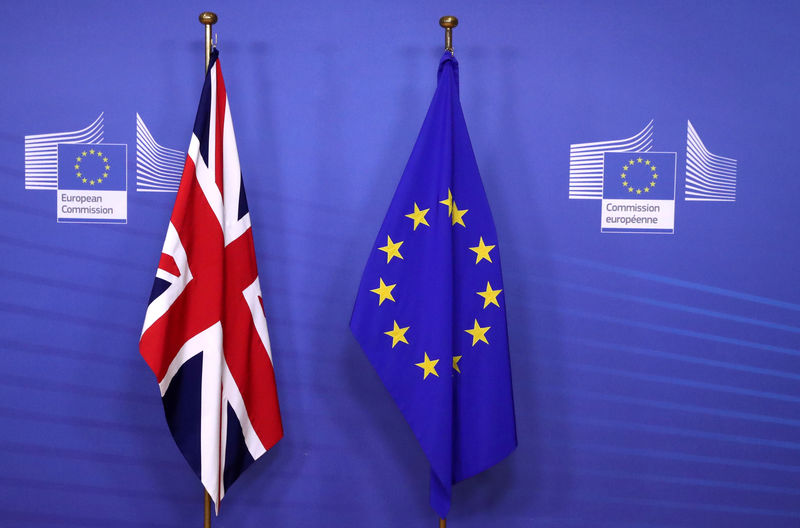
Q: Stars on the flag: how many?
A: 11